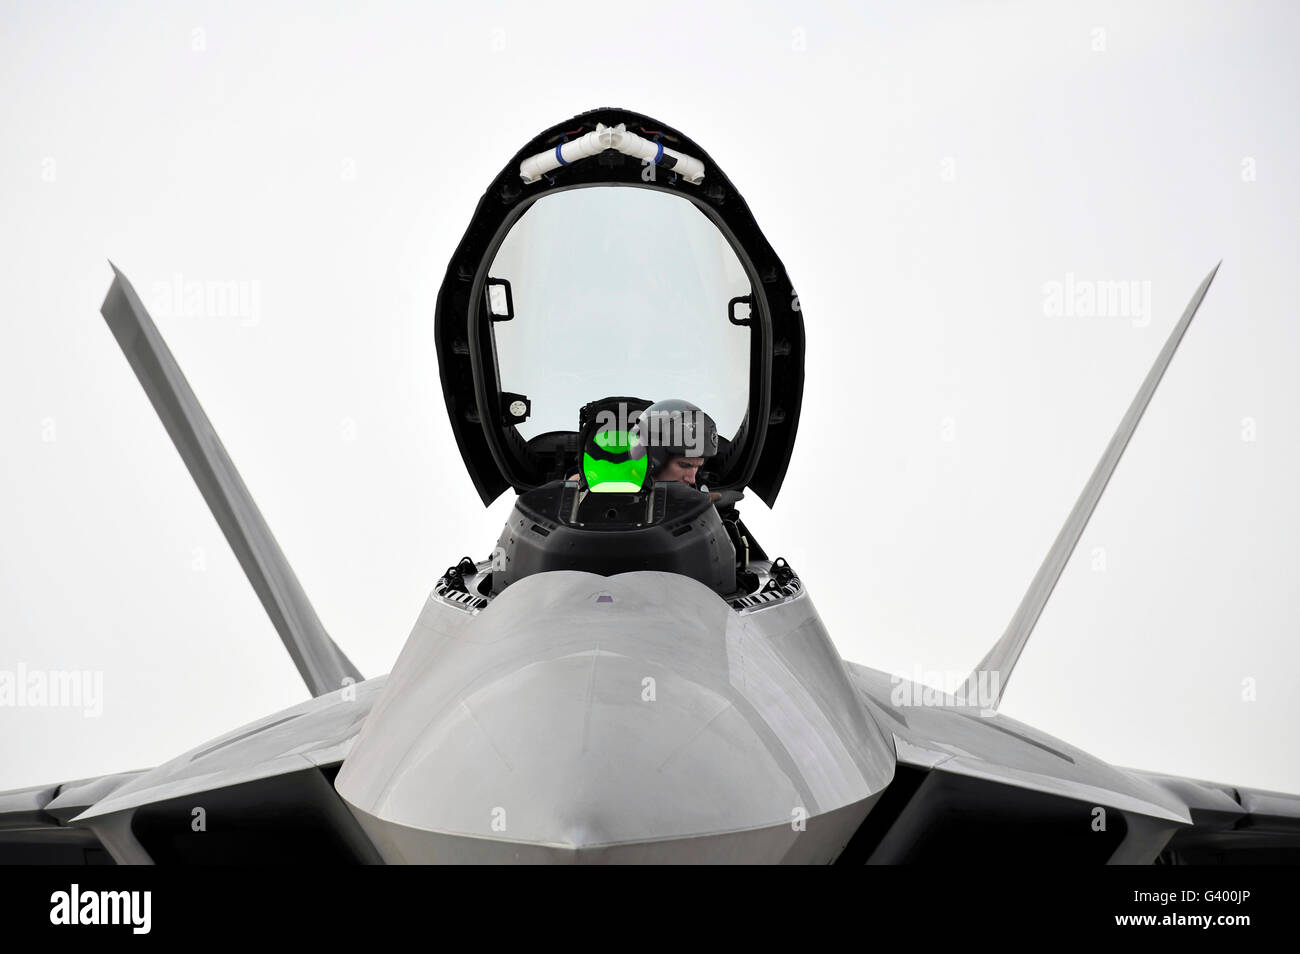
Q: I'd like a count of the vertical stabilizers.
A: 2